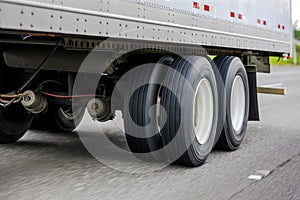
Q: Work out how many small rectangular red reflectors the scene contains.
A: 8